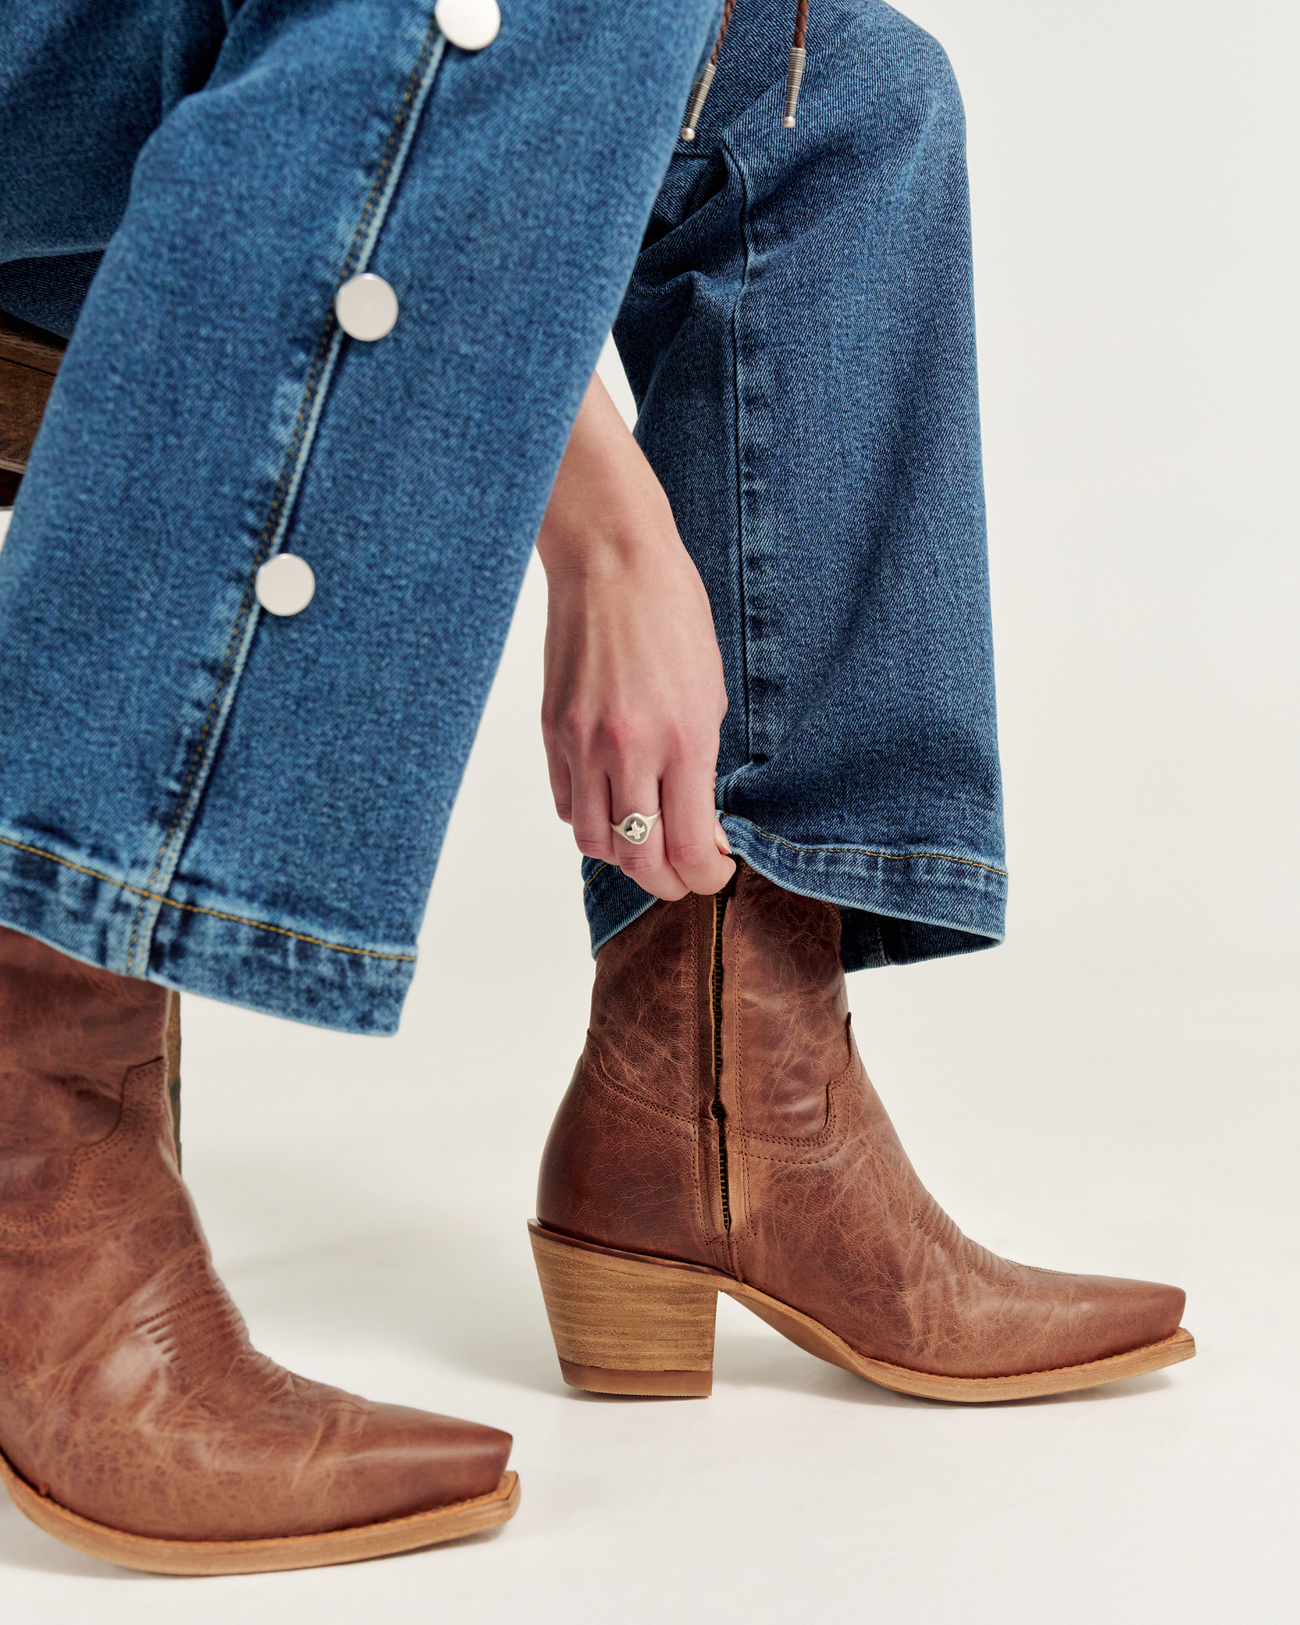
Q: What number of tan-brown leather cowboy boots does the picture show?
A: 2